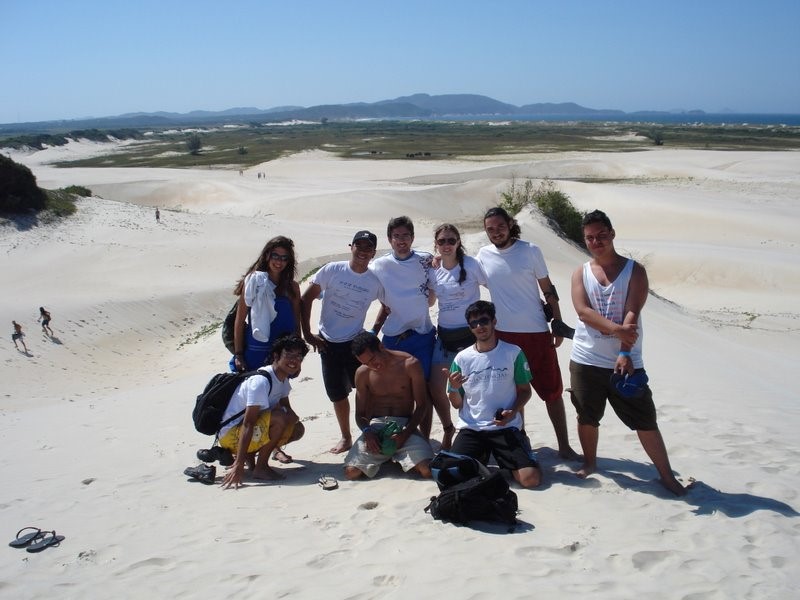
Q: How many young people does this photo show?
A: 9